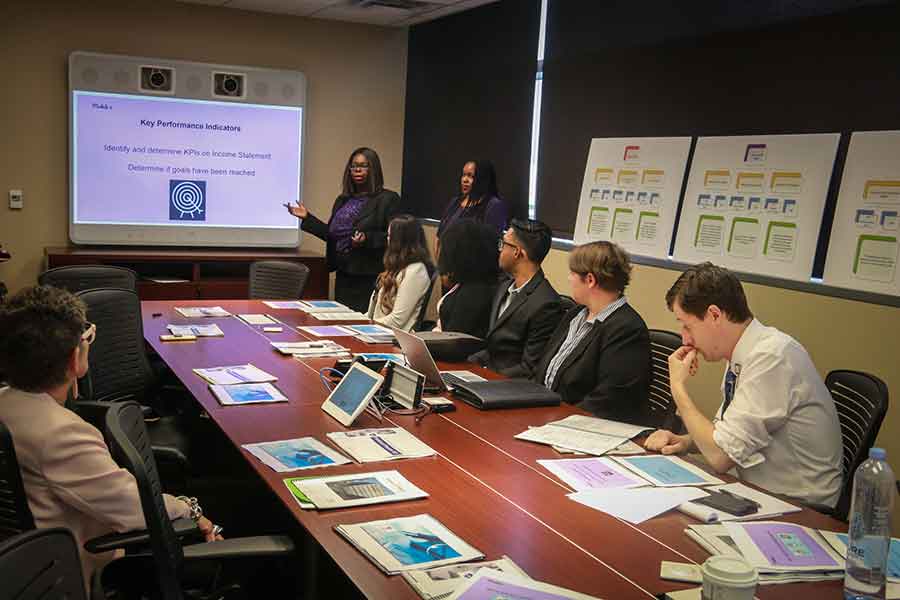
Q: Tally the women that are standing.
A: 2